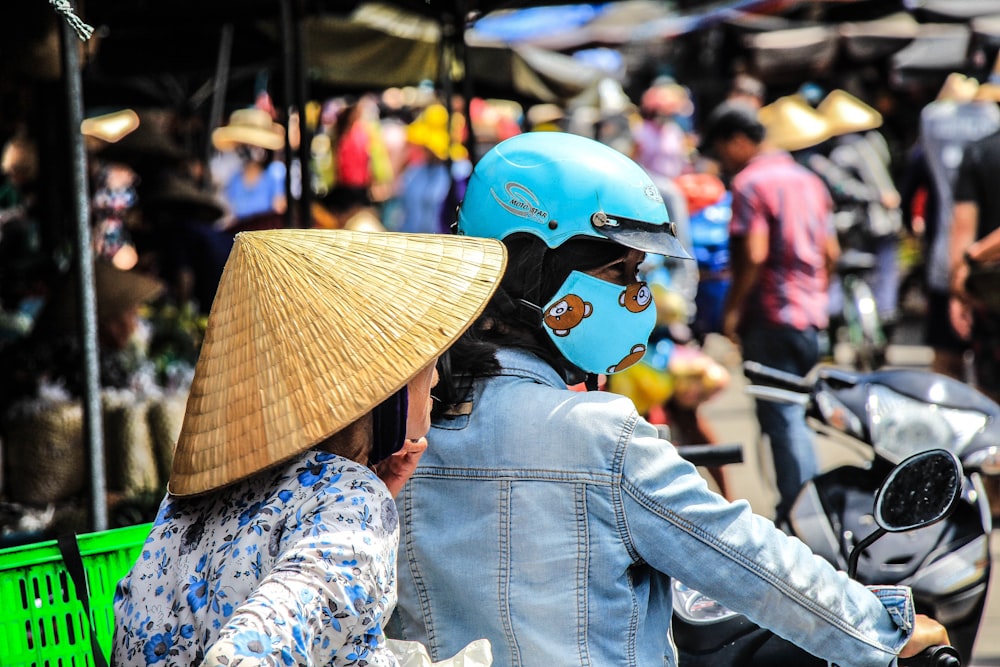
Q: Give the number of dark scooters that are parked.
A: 1